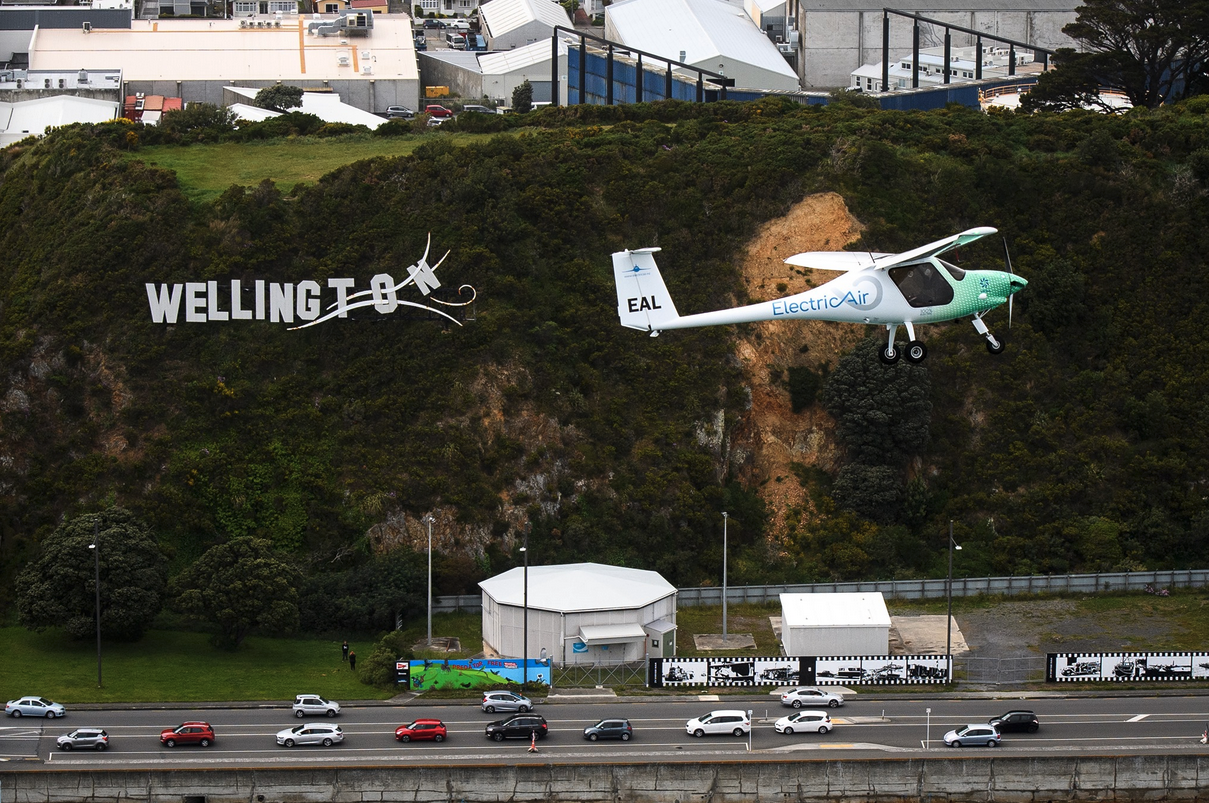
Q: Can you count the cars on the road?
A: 14